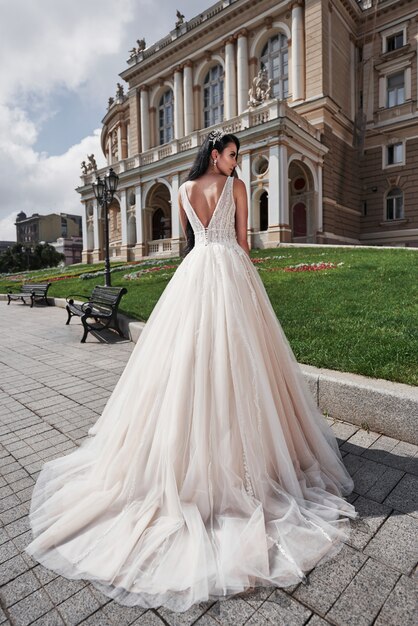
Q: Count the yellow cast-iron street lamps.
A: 0